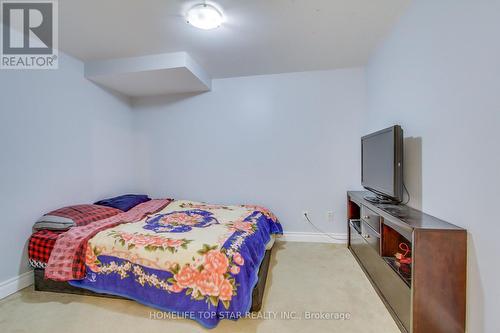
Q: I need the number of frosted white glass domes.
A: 1